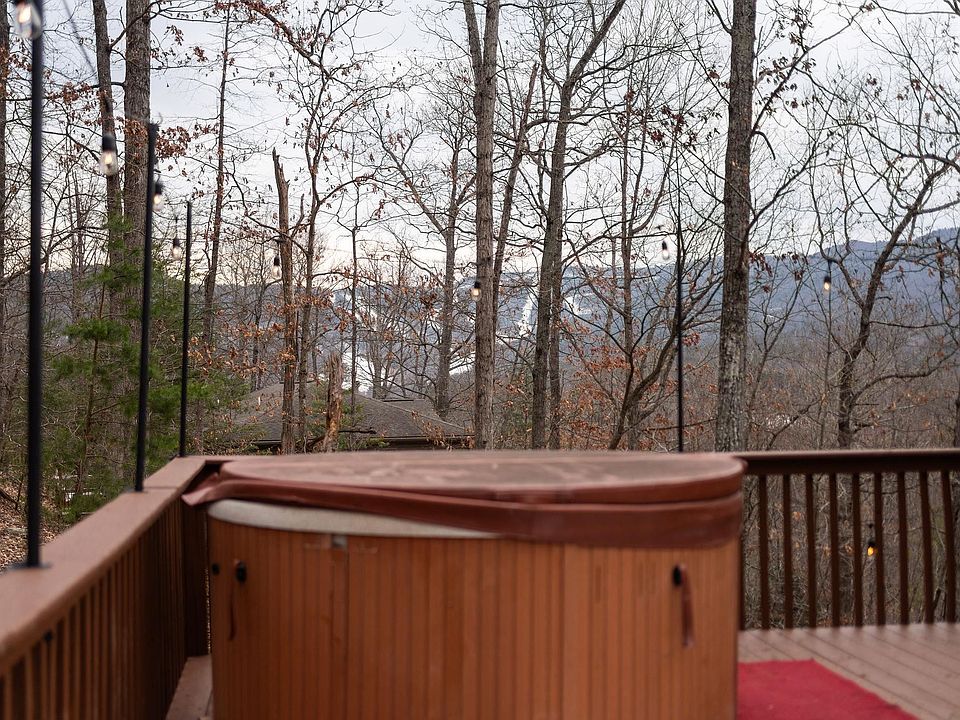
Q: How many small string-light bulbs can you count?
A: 9